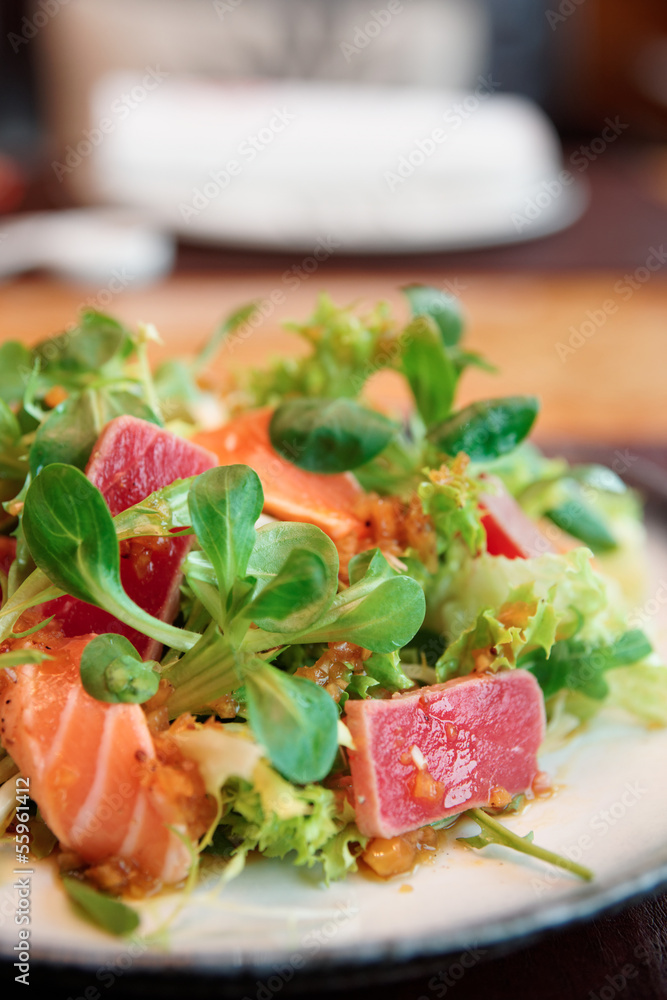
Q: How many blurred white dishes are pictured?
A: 2